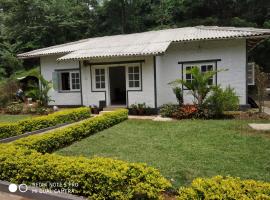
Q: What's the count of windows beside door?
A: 2